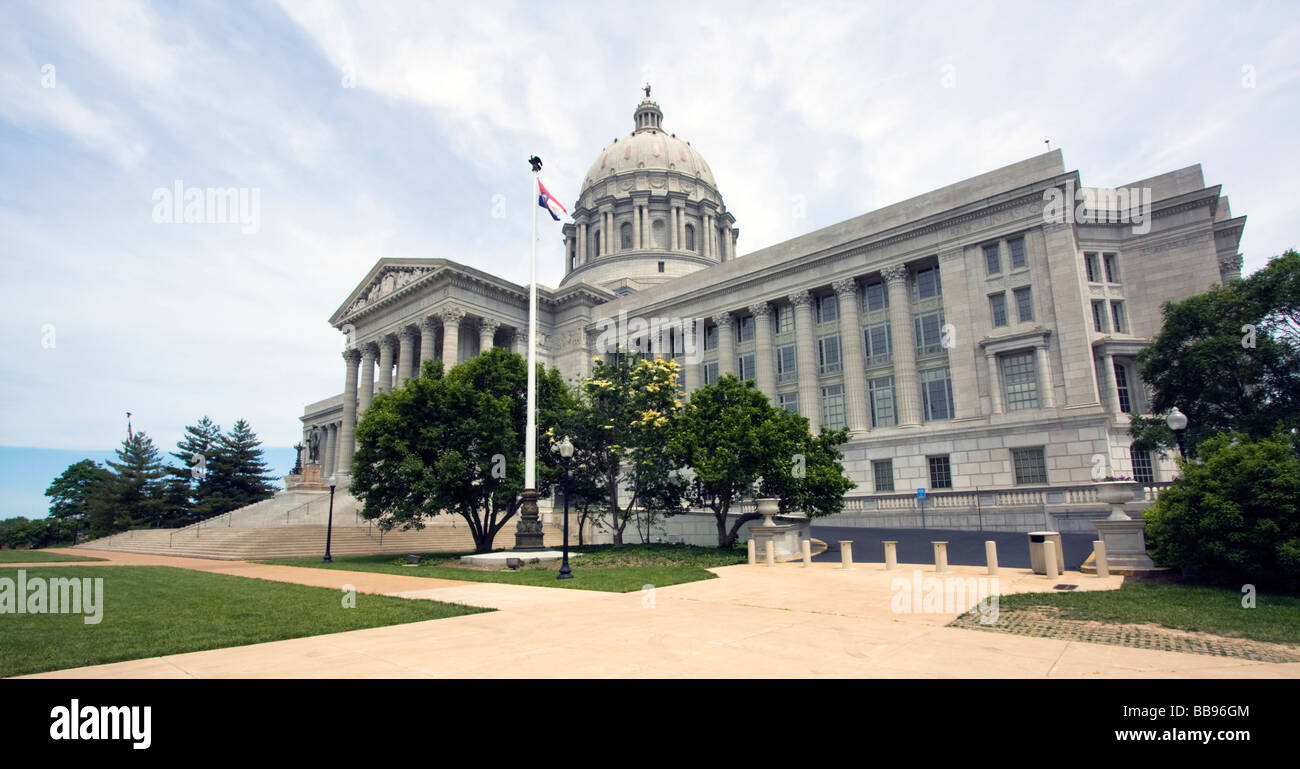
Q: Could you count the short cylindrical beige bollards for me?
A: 9